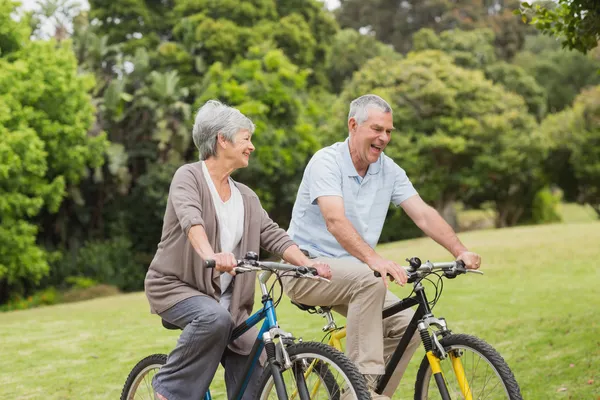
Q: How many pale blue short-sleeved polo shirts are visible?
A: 1